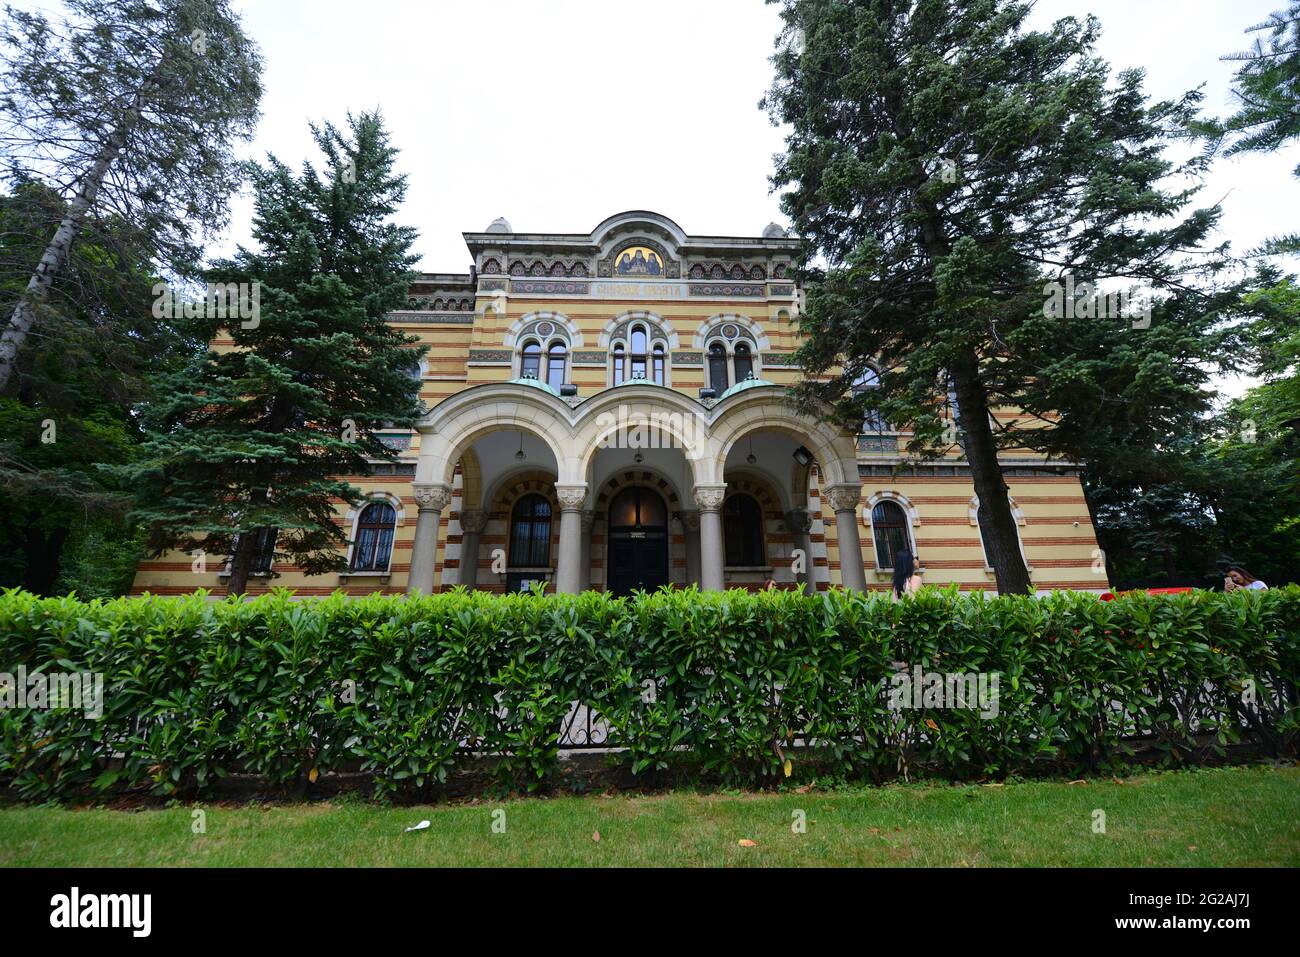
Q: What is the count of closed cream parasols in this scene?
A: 0